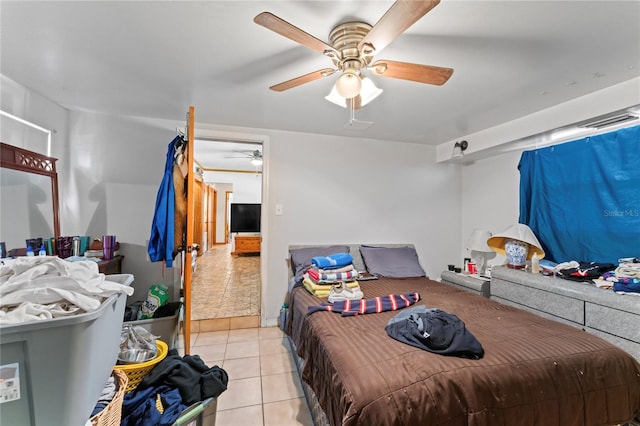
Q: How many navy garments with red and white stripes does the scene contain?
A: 1